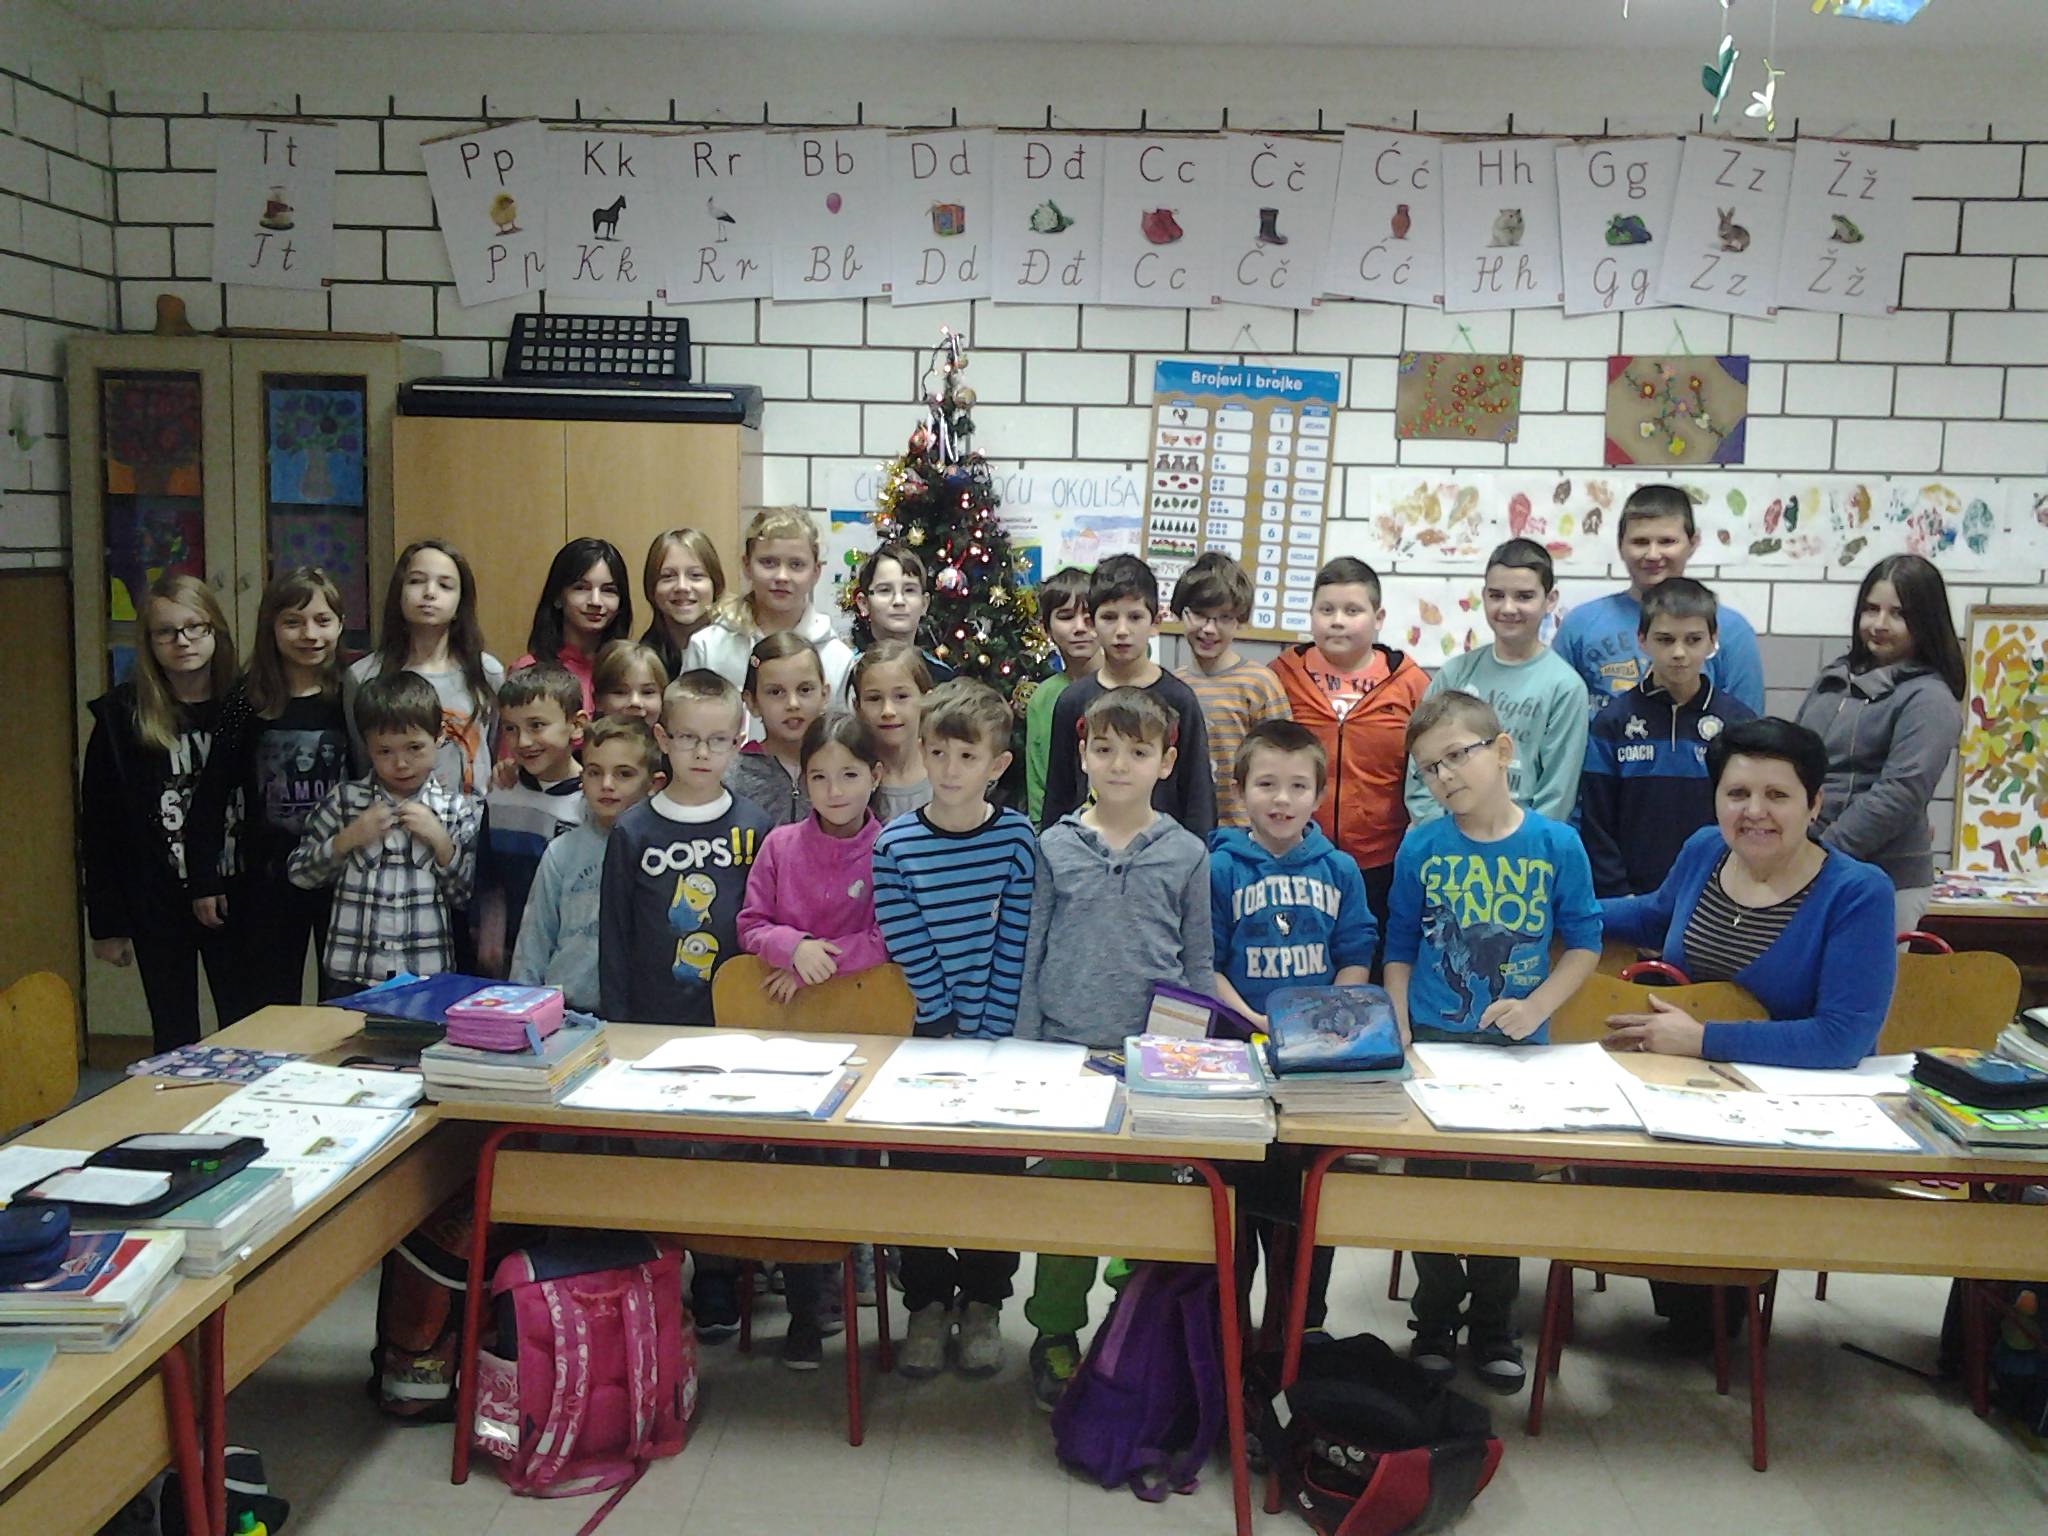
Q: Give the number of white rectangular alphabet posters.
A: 14